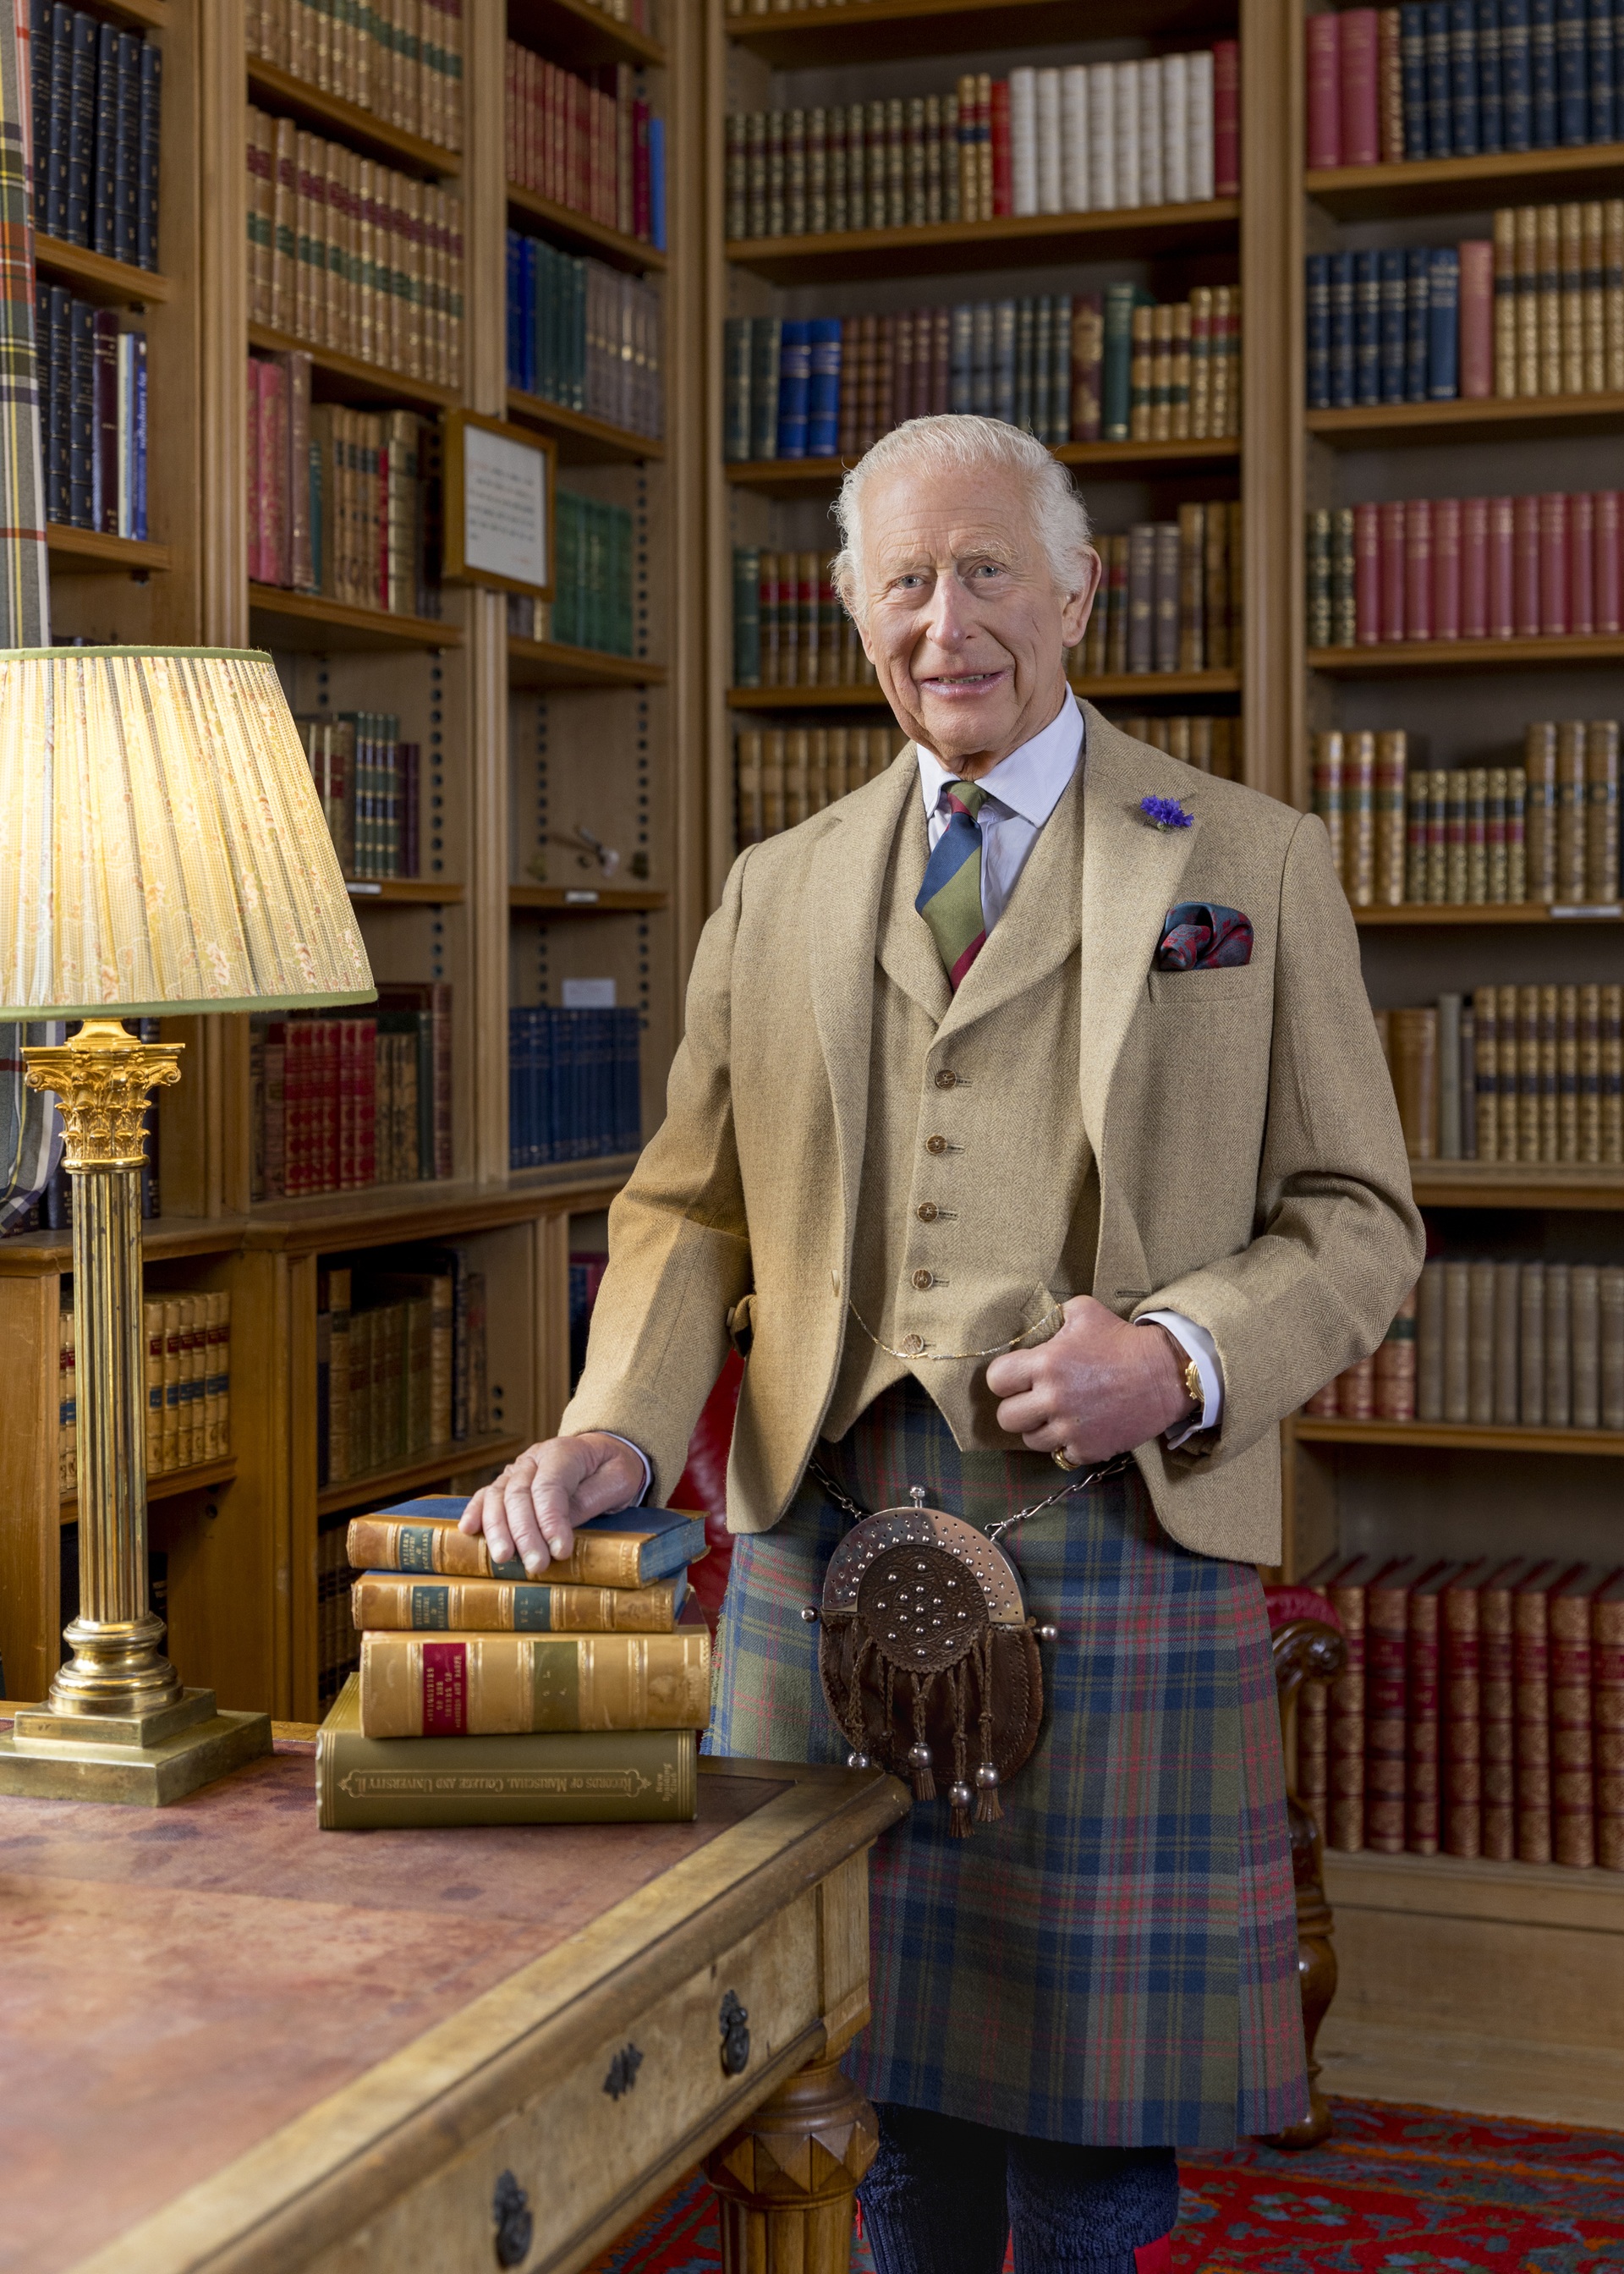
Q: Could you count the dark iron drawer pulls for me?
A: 2